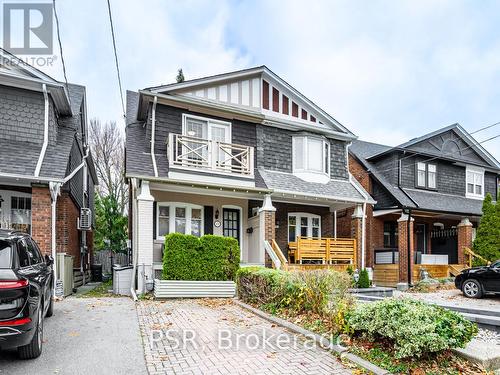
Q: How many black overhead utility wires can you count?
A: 4